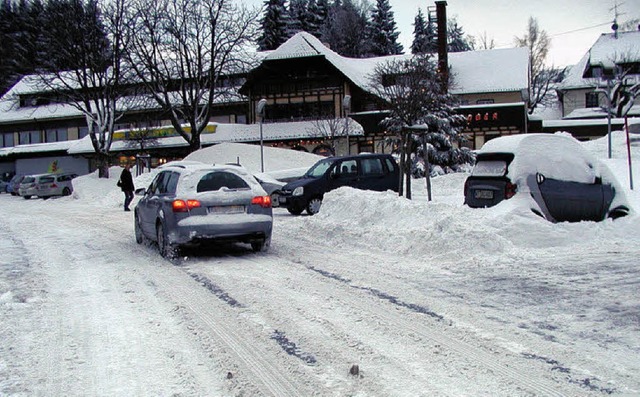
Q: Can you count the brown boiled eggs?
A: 0